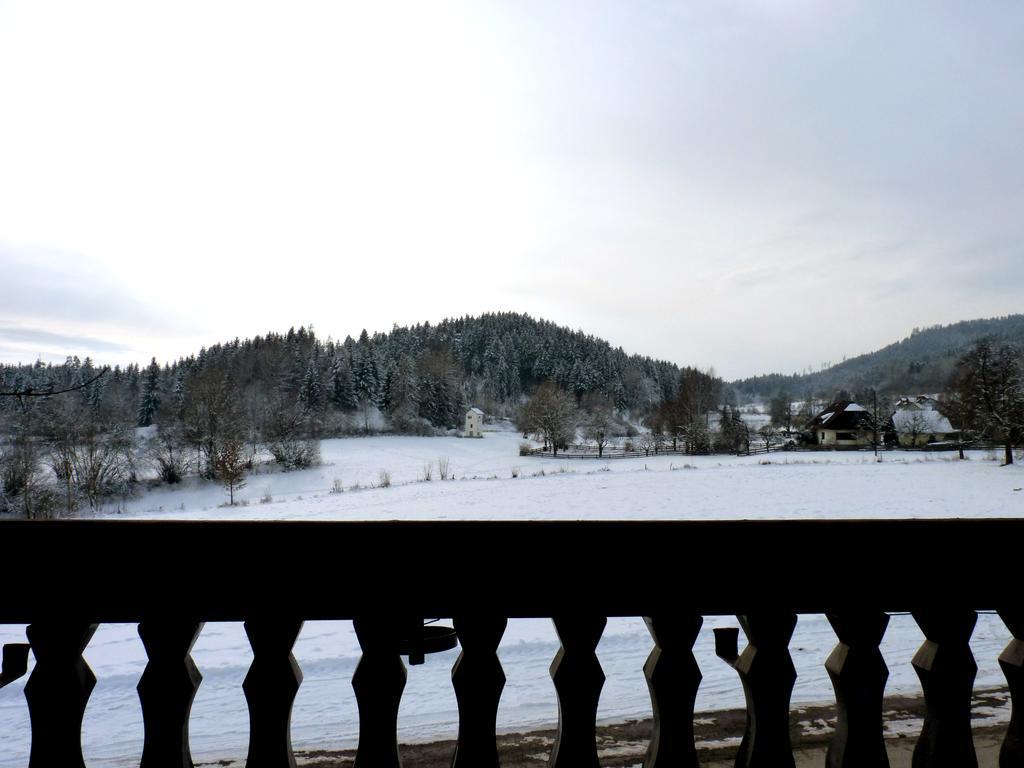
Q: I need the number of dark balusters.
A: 11